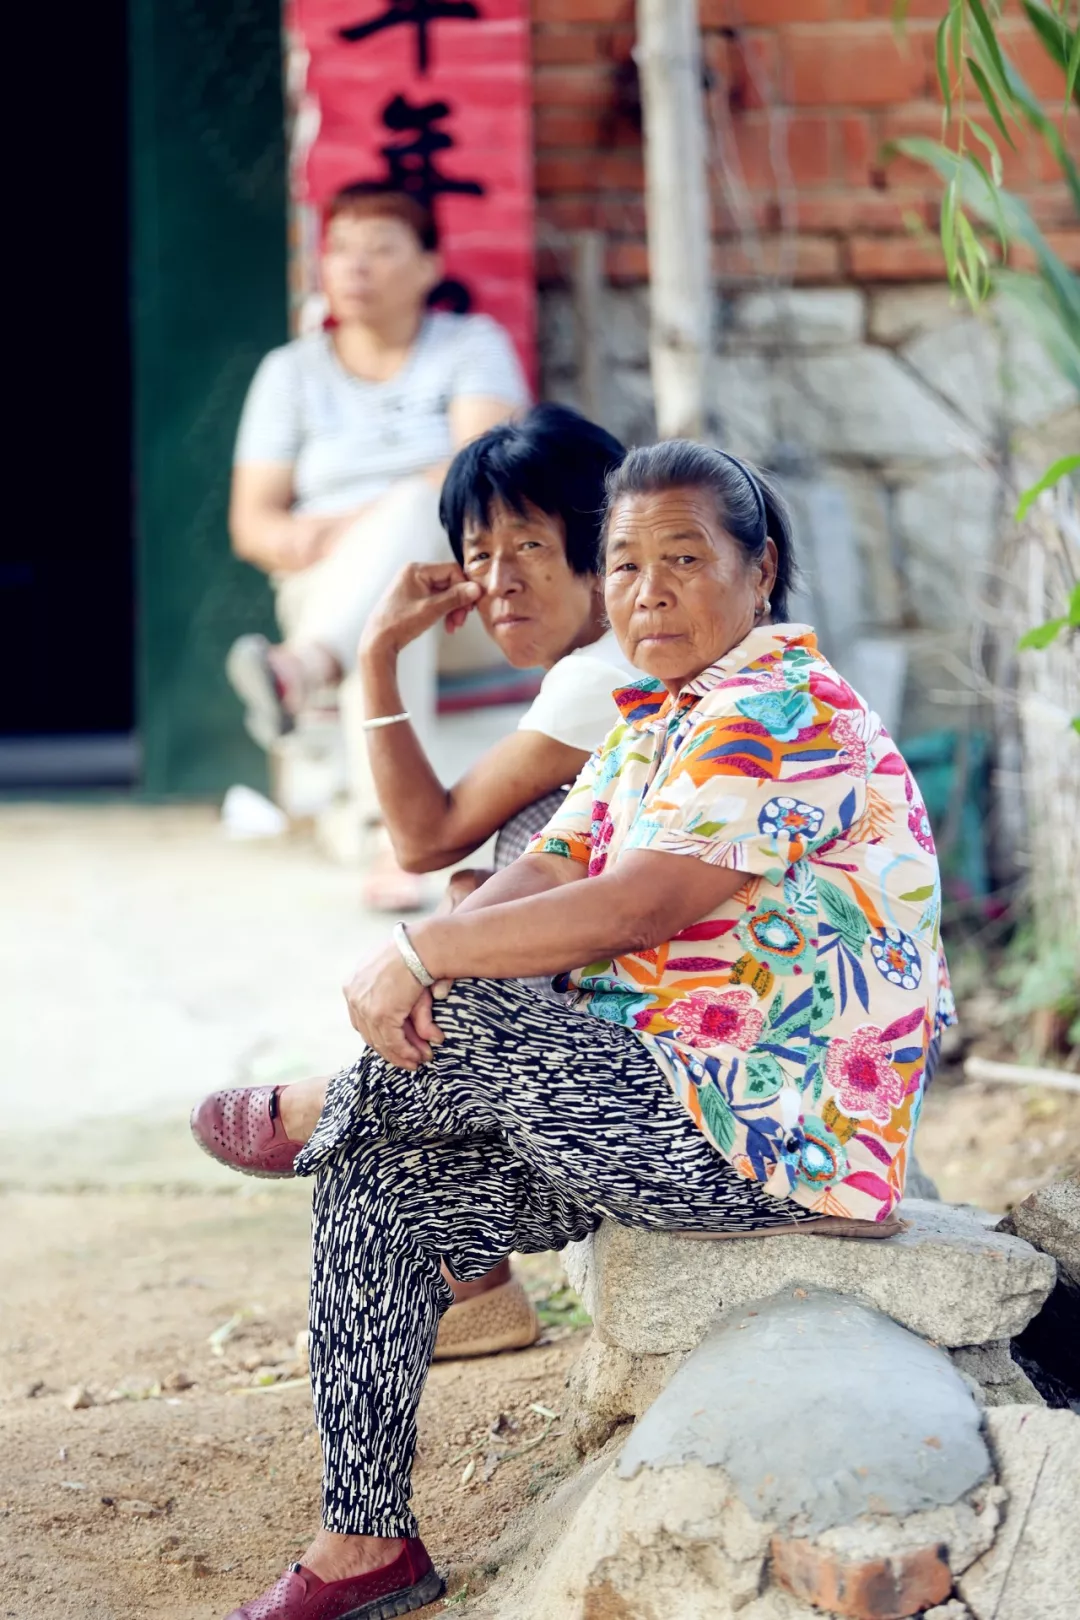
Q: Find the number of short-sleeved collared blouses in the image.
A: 1